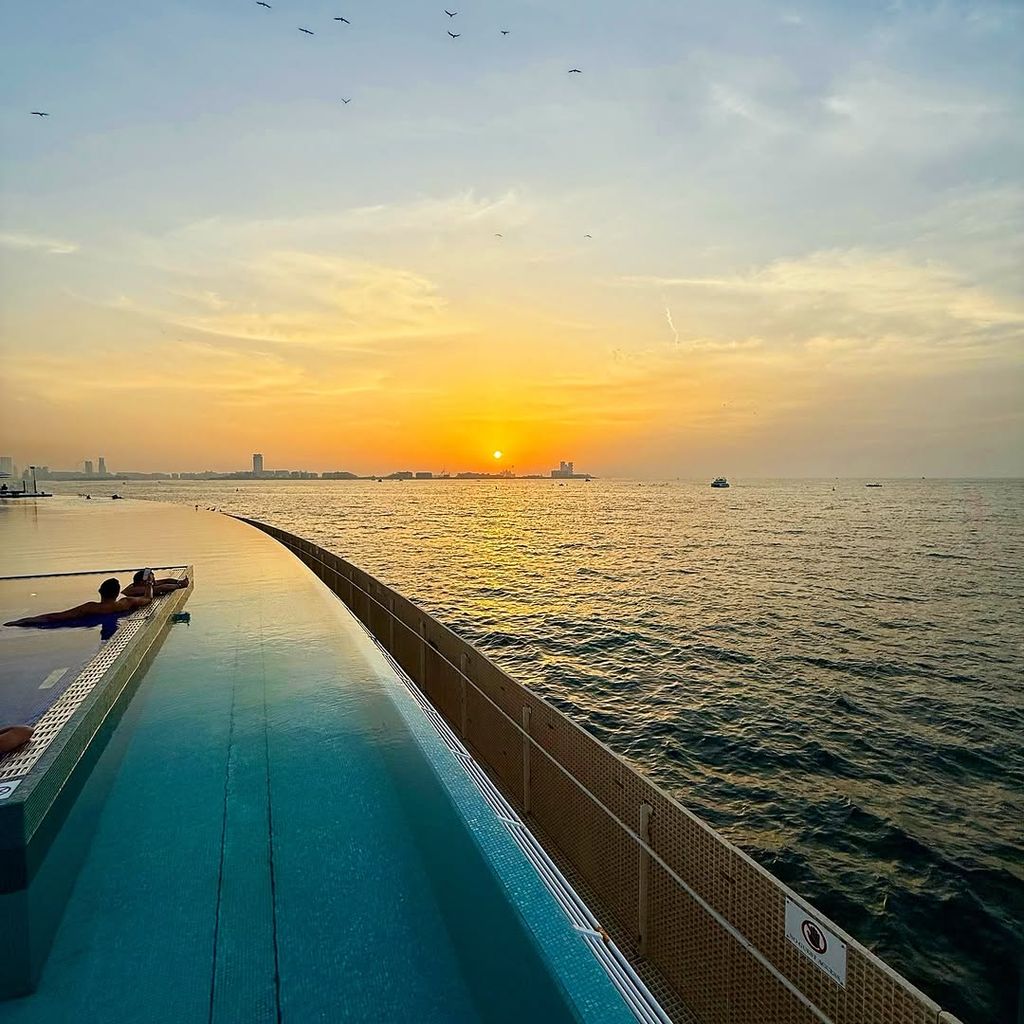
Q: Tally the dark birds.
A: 11